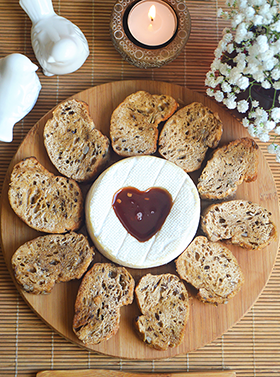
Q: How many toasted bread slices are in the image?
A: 10